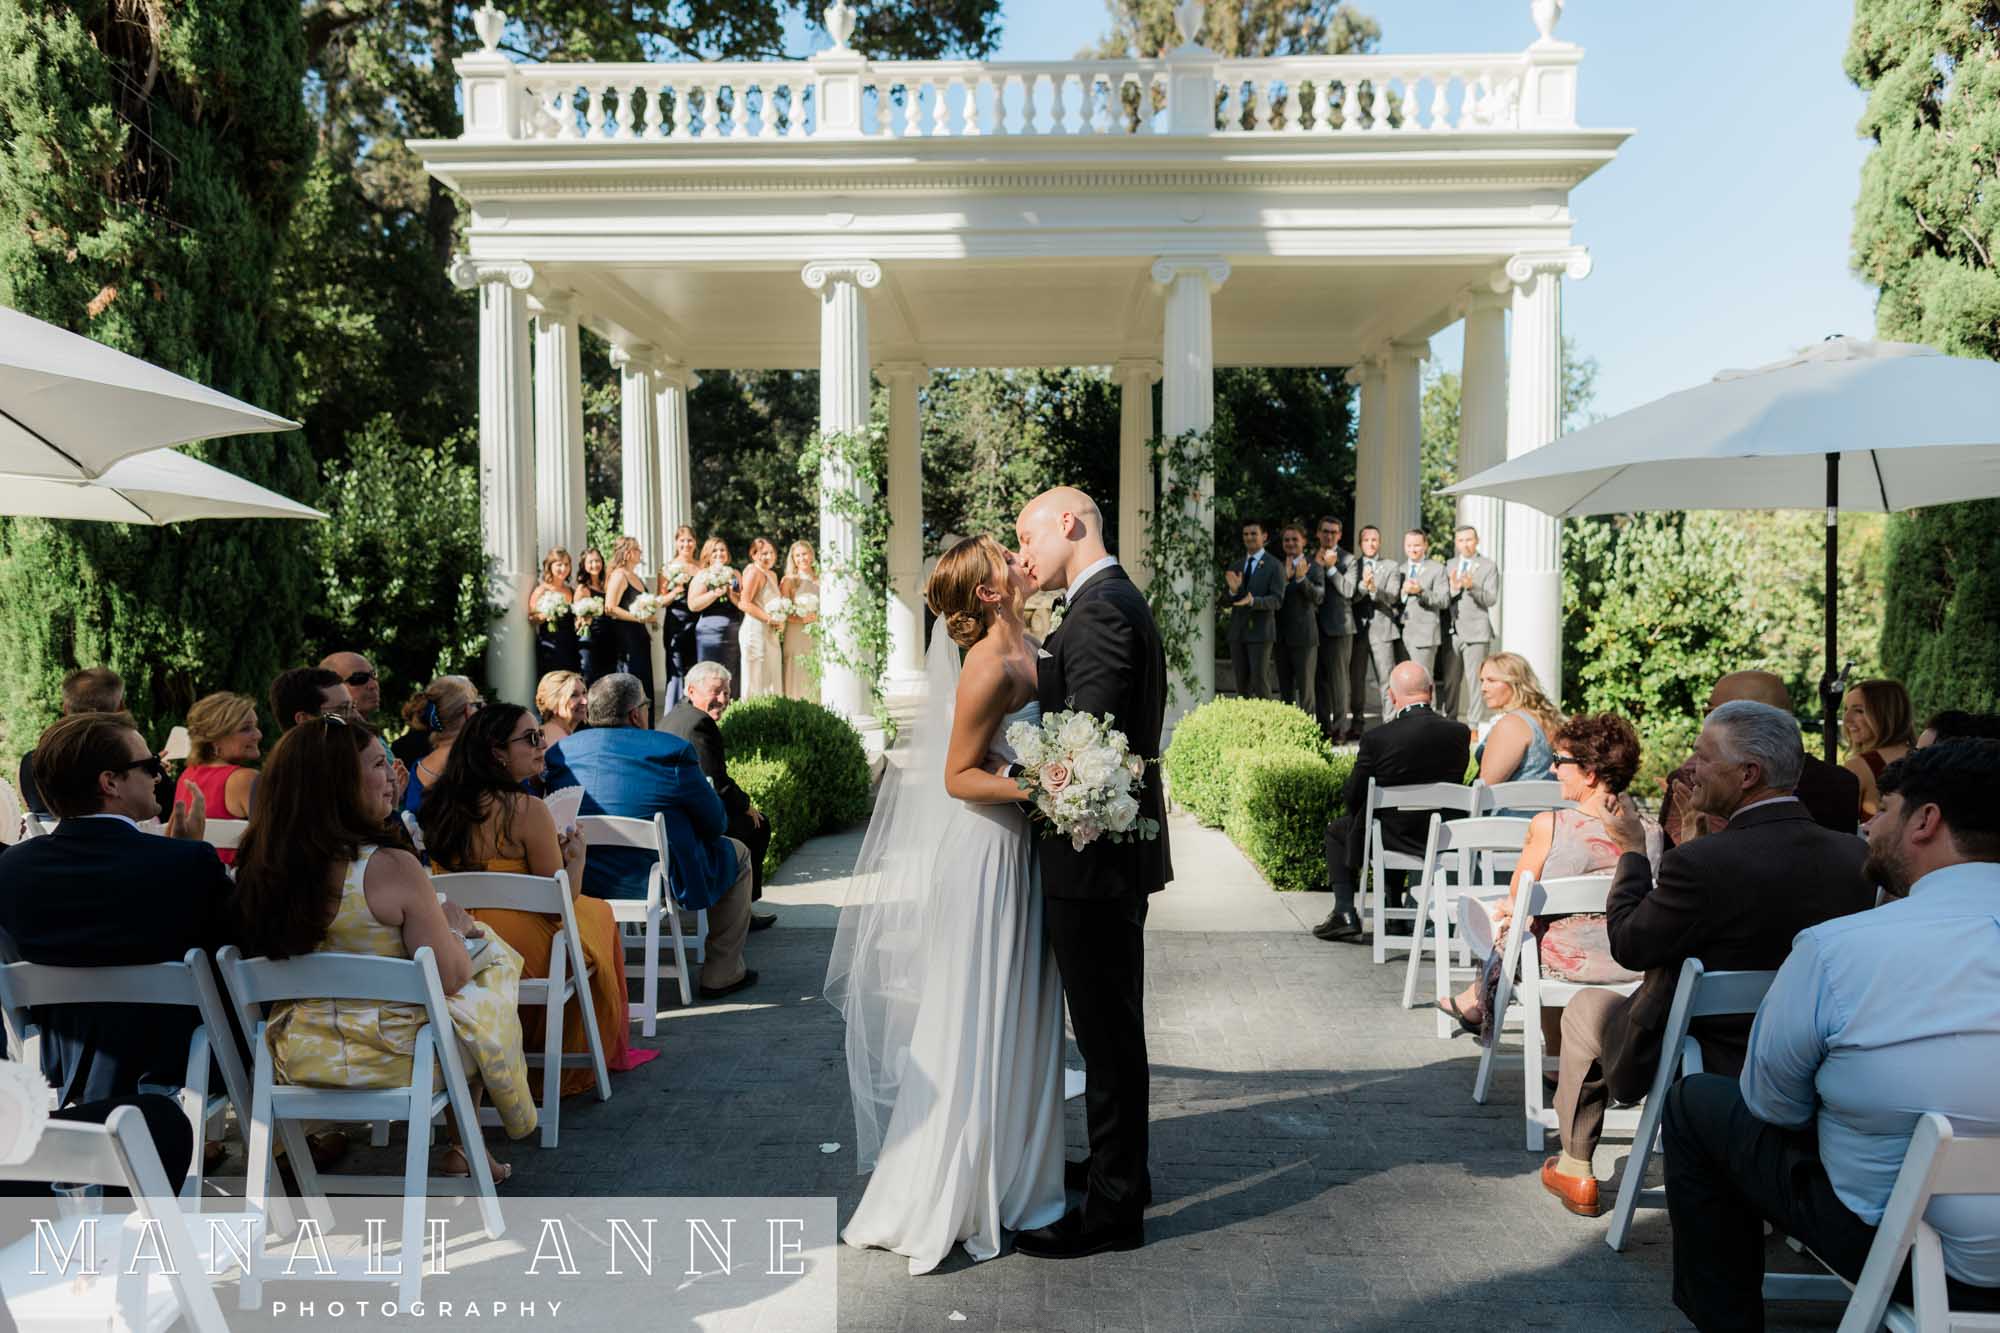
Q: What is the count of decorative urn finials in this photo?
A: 4